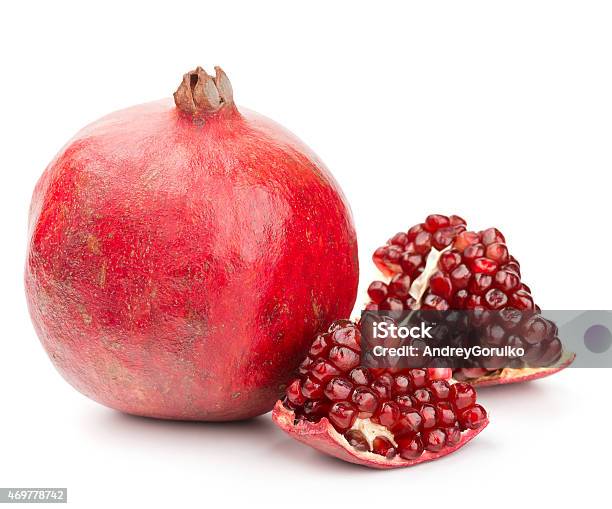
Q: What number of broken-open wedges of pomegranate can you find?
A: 2